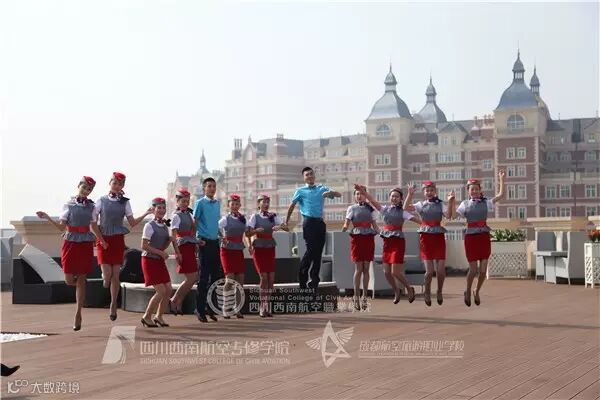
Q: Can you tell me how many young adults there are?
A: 12